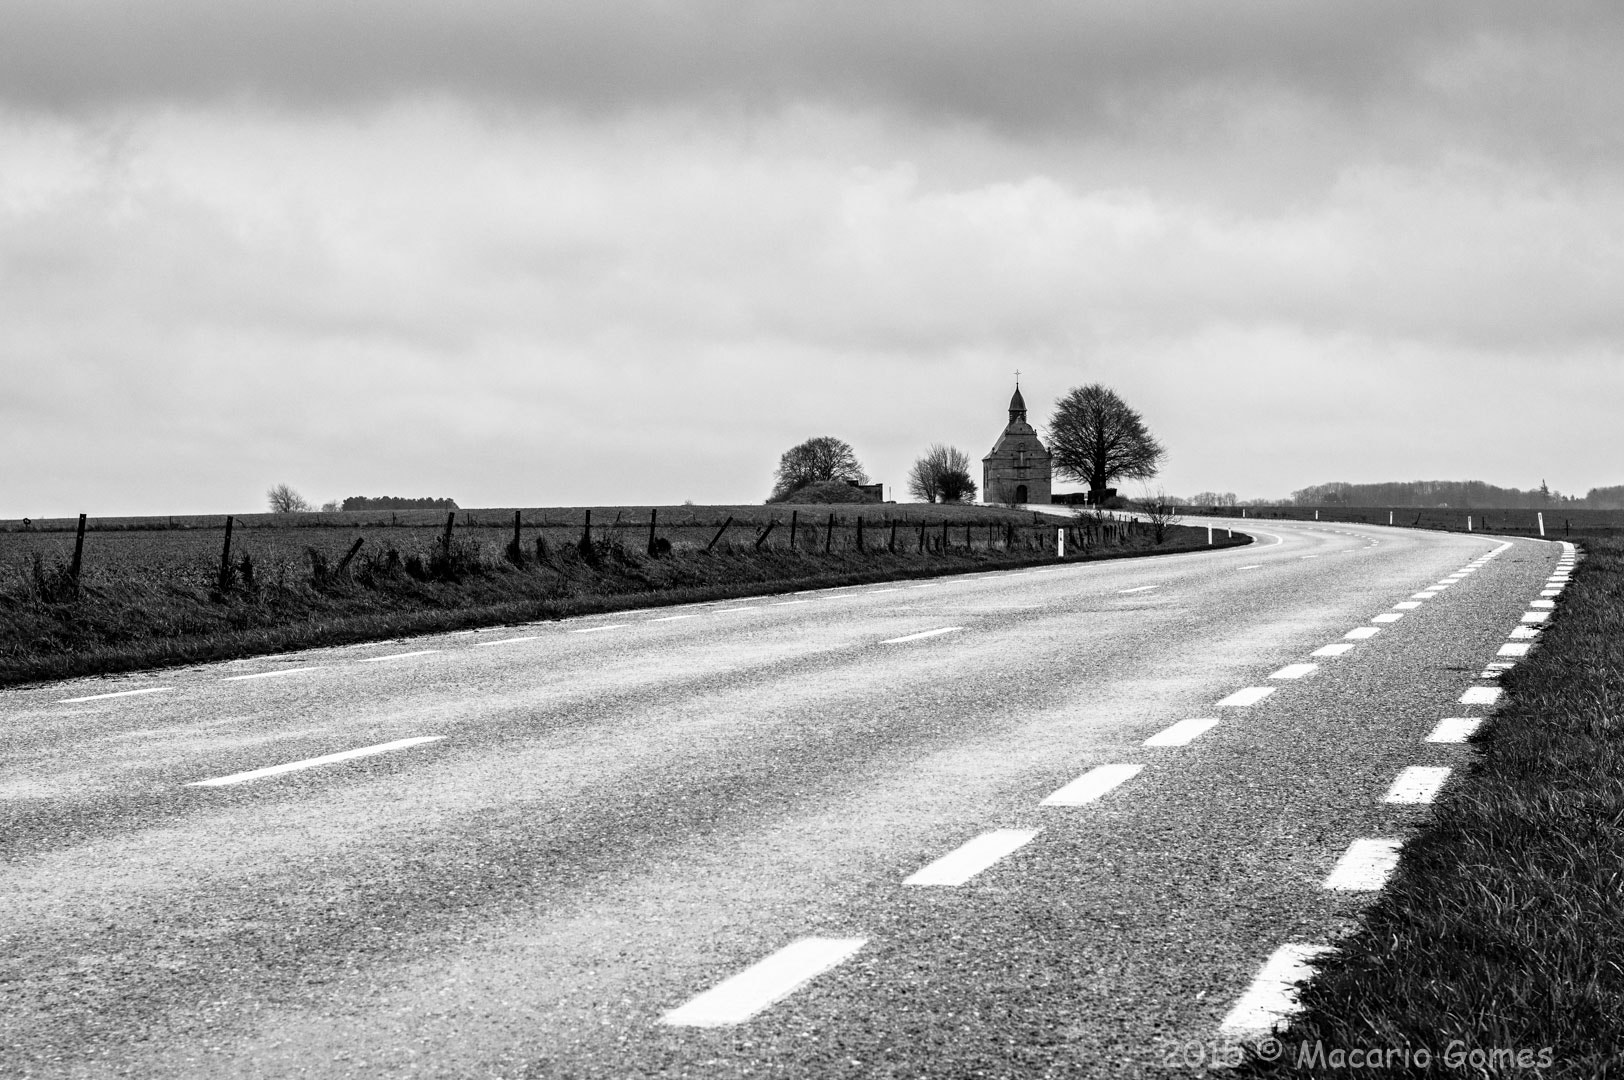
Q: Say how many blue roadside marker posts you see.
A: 0